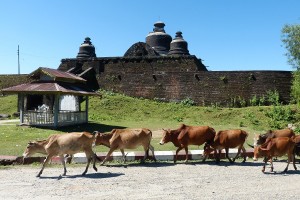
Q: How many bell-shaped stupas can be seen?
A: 3